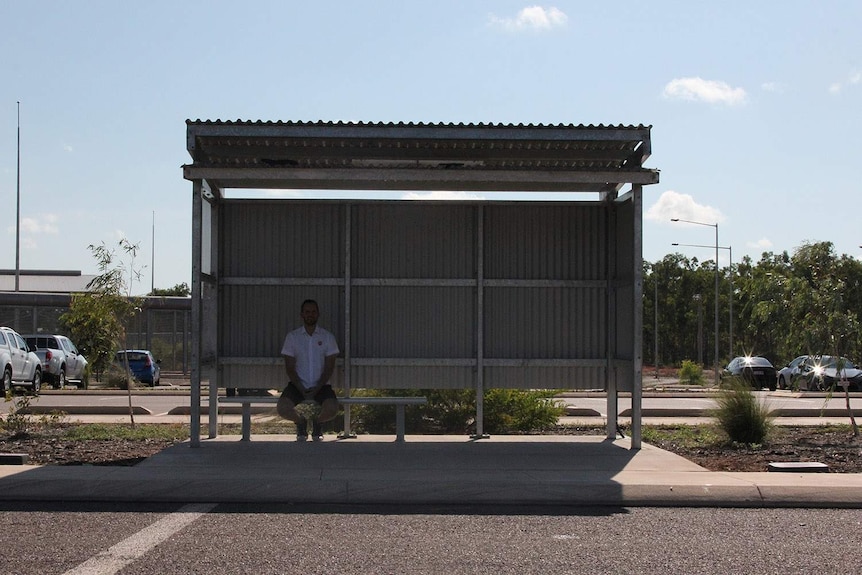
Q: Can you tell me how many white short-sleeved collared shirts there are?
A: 1